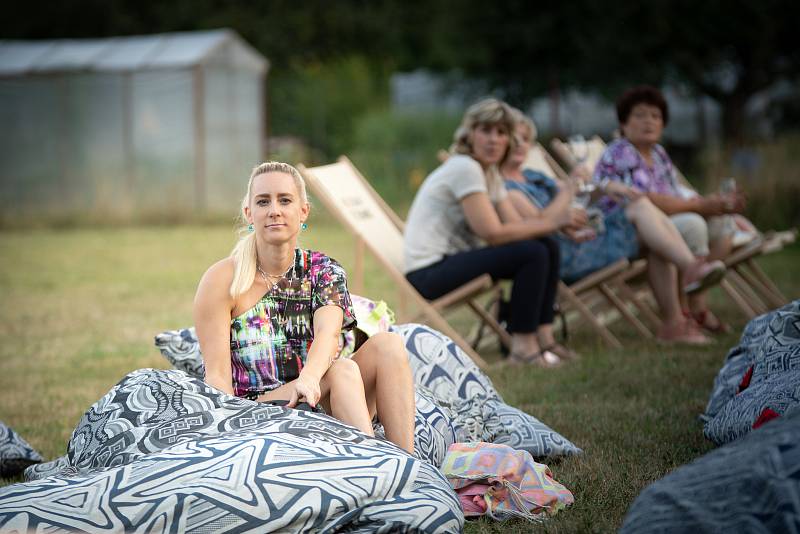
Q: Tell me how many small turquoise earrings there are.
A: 2